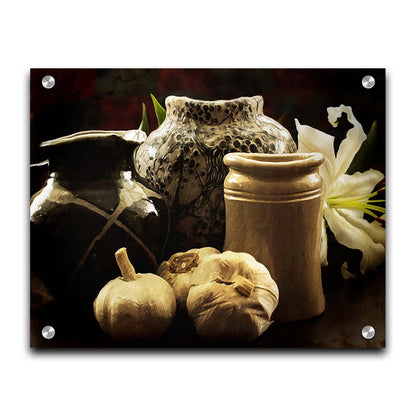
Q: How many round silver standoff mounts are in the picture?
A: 4